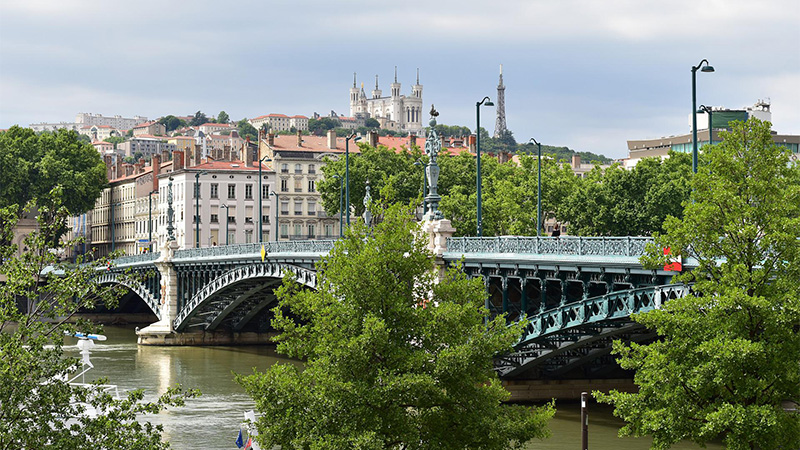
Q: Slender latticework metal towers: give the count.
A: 1